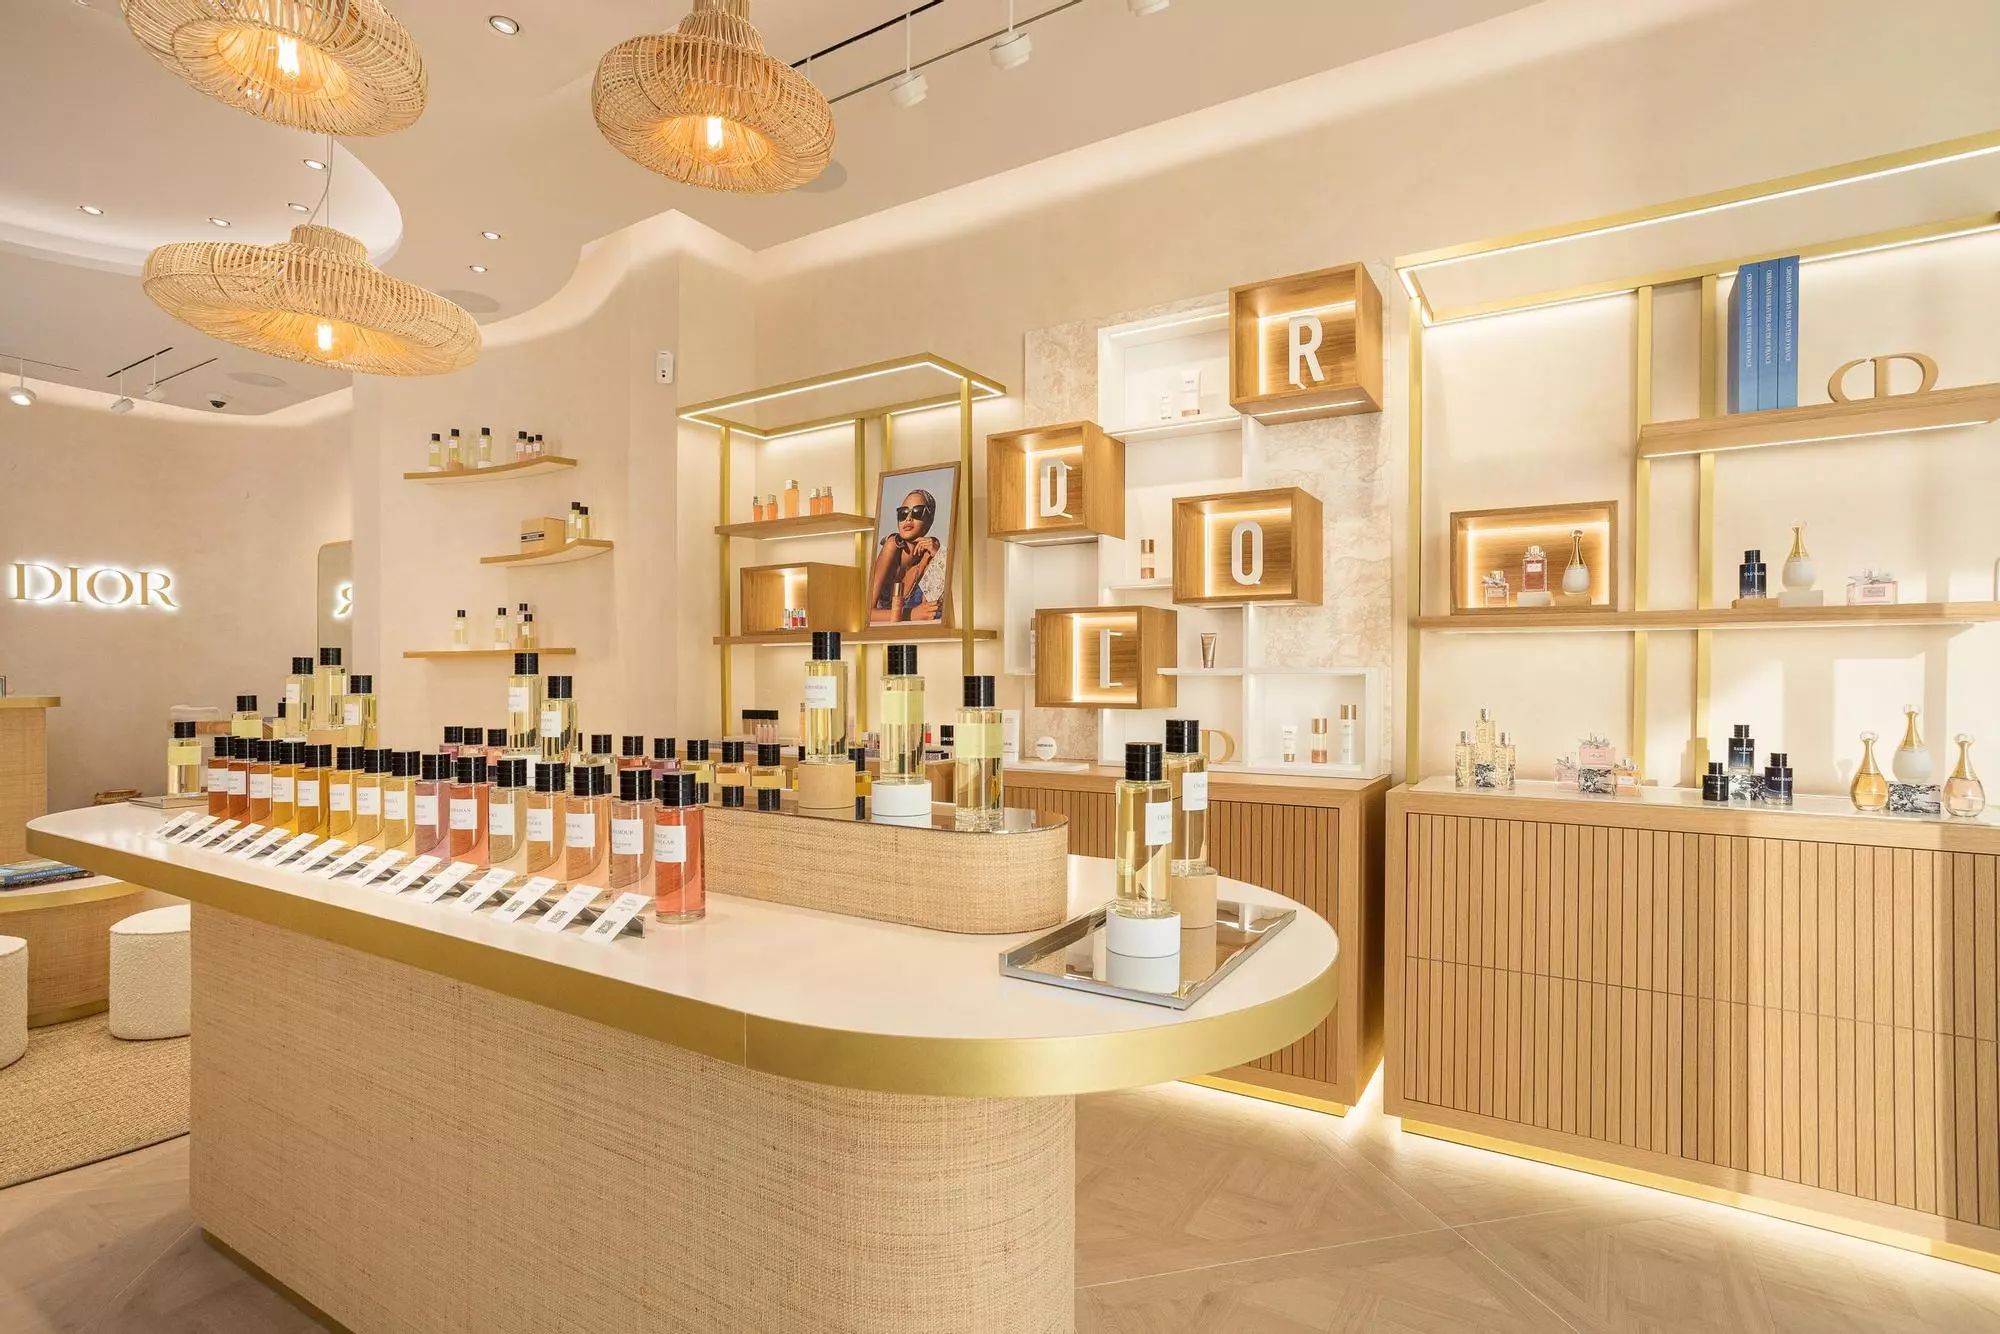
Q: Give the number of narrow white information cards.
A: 15